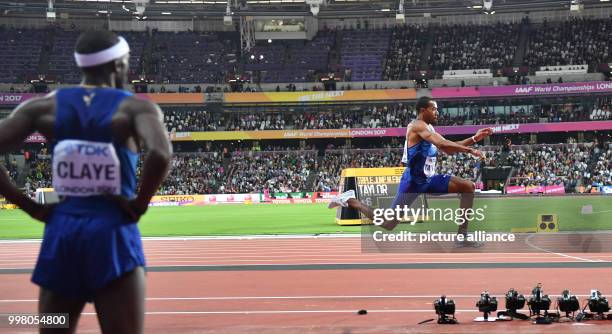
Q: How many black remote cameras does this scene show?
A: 6